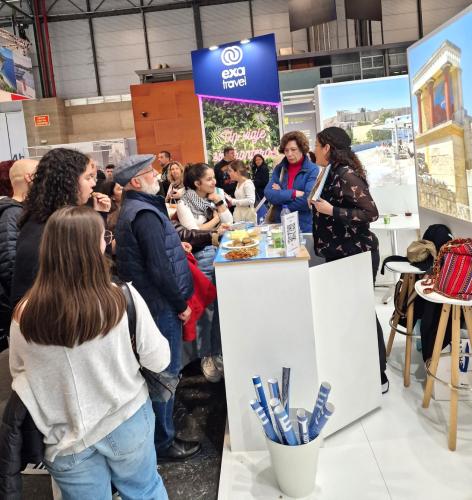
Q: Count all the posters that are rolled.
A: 9